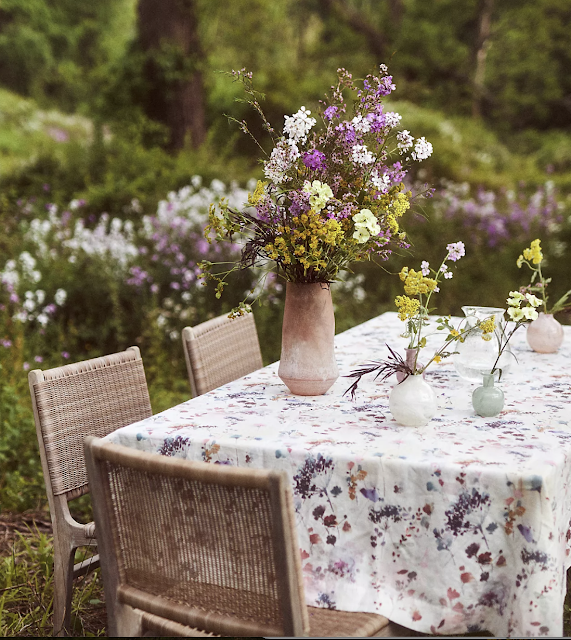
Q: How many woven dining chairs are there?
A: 3